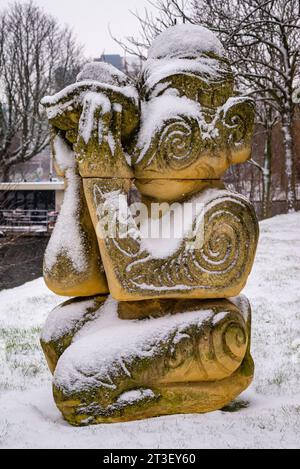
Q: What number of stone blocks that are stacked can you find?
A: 3